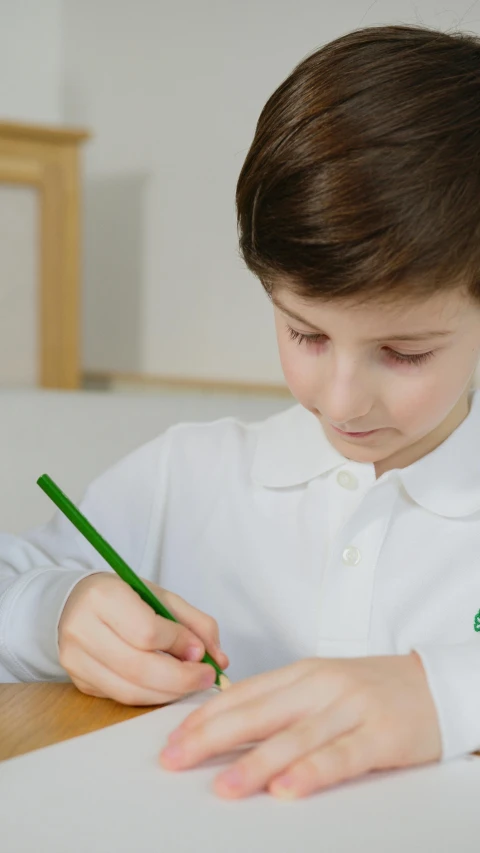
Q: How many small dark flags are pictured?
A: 0